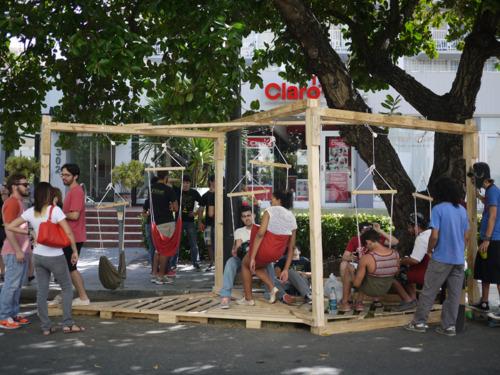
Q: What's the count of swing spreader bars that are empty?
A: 2